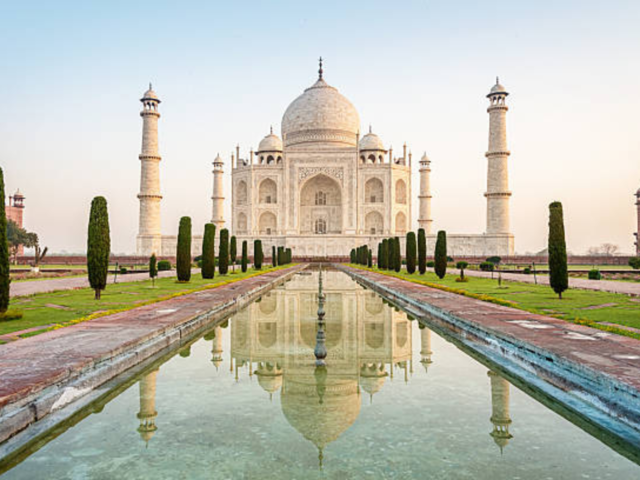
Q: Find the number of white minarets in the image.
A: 4